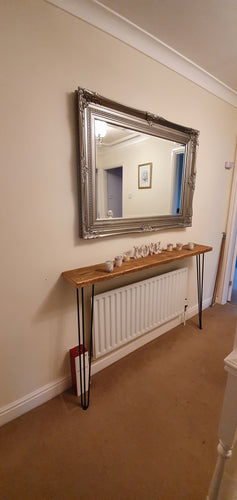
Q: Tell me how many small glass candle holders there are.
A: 6